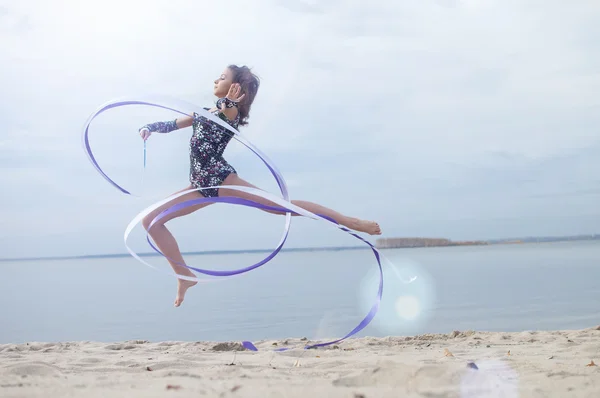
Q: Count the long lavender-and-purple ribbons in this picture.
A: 1